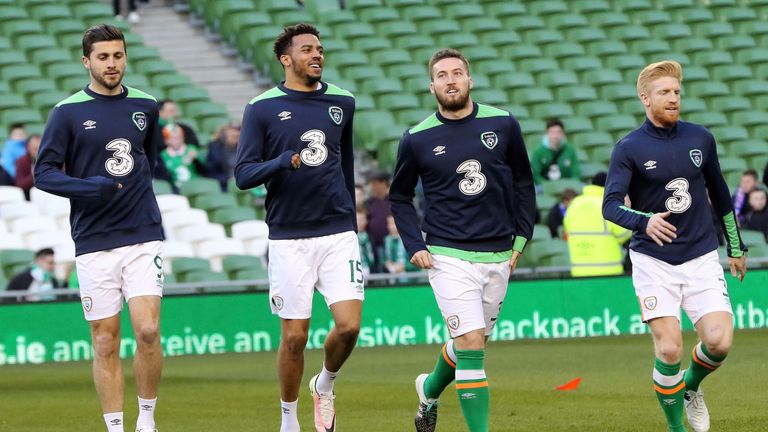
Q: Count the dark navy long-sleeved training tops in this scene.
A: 4